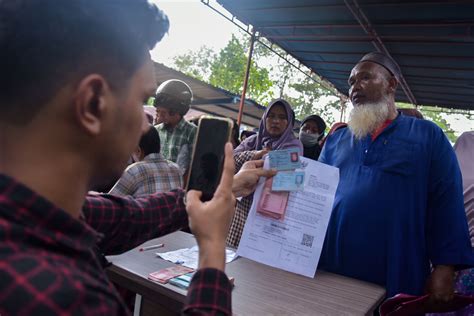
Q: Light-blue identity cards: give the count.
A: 2